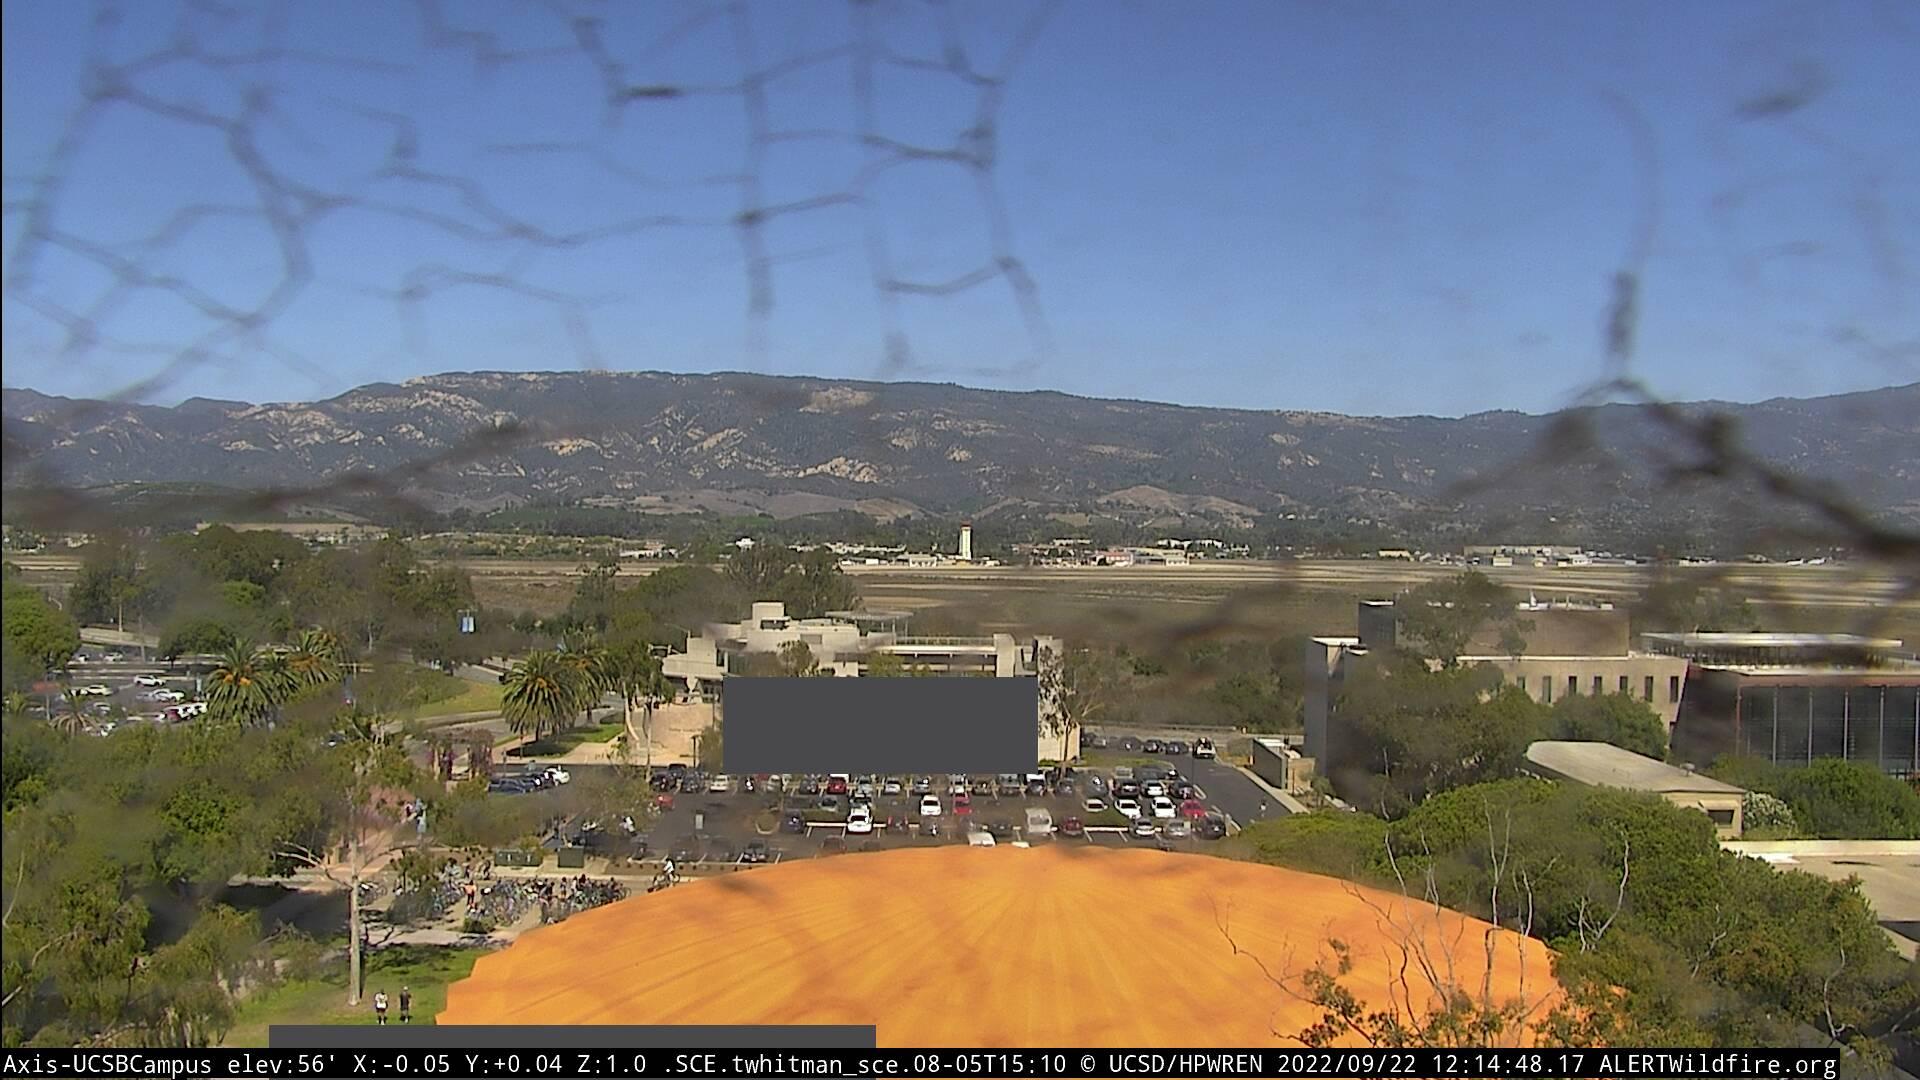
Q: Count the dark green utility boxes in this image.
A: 2